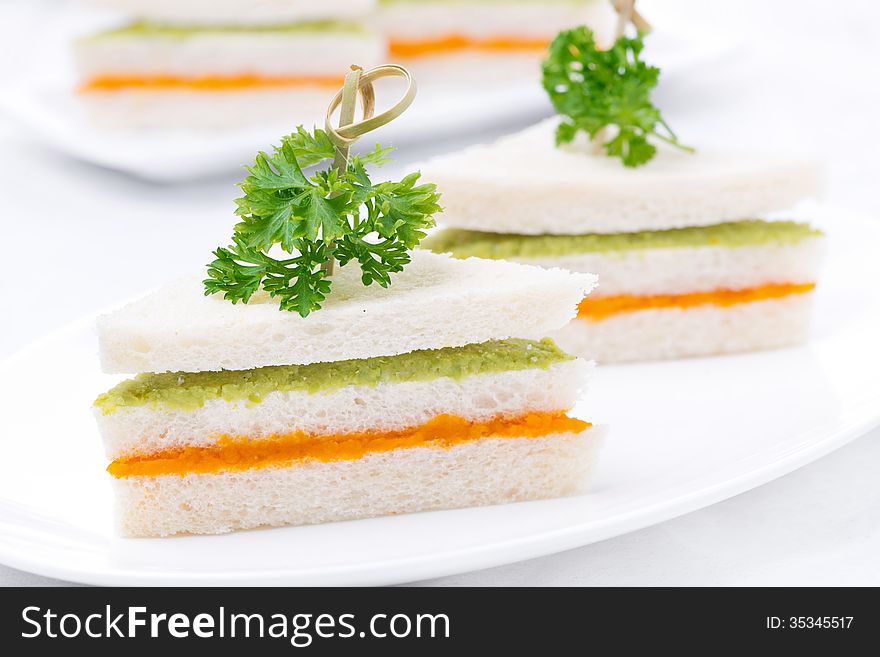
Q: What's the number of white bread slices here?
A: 11